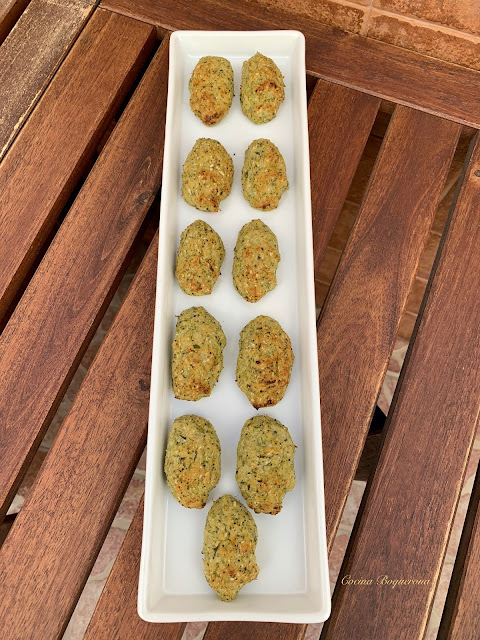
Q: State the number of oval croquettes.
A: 11